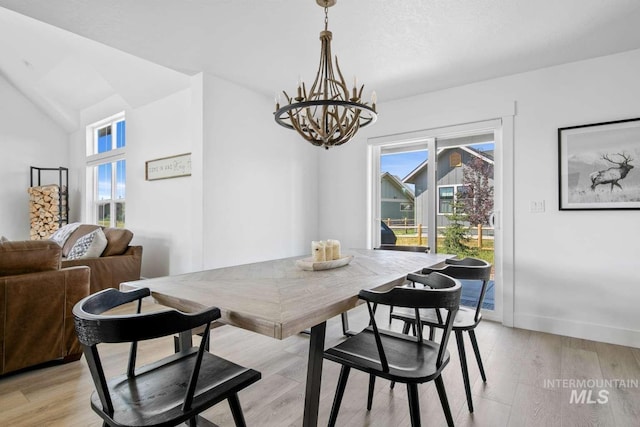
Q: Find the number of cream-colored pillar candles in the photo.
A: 3